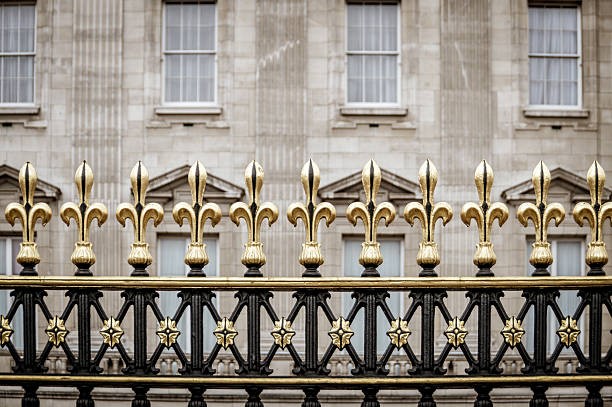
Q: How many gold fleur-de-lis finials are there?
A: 11